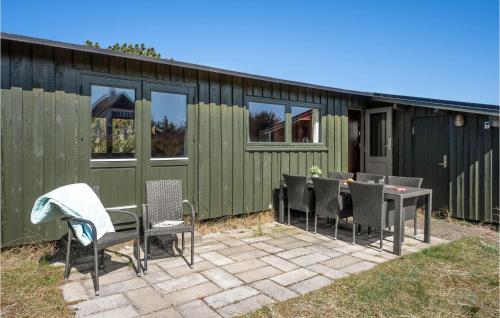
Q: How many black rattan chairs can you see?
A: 8